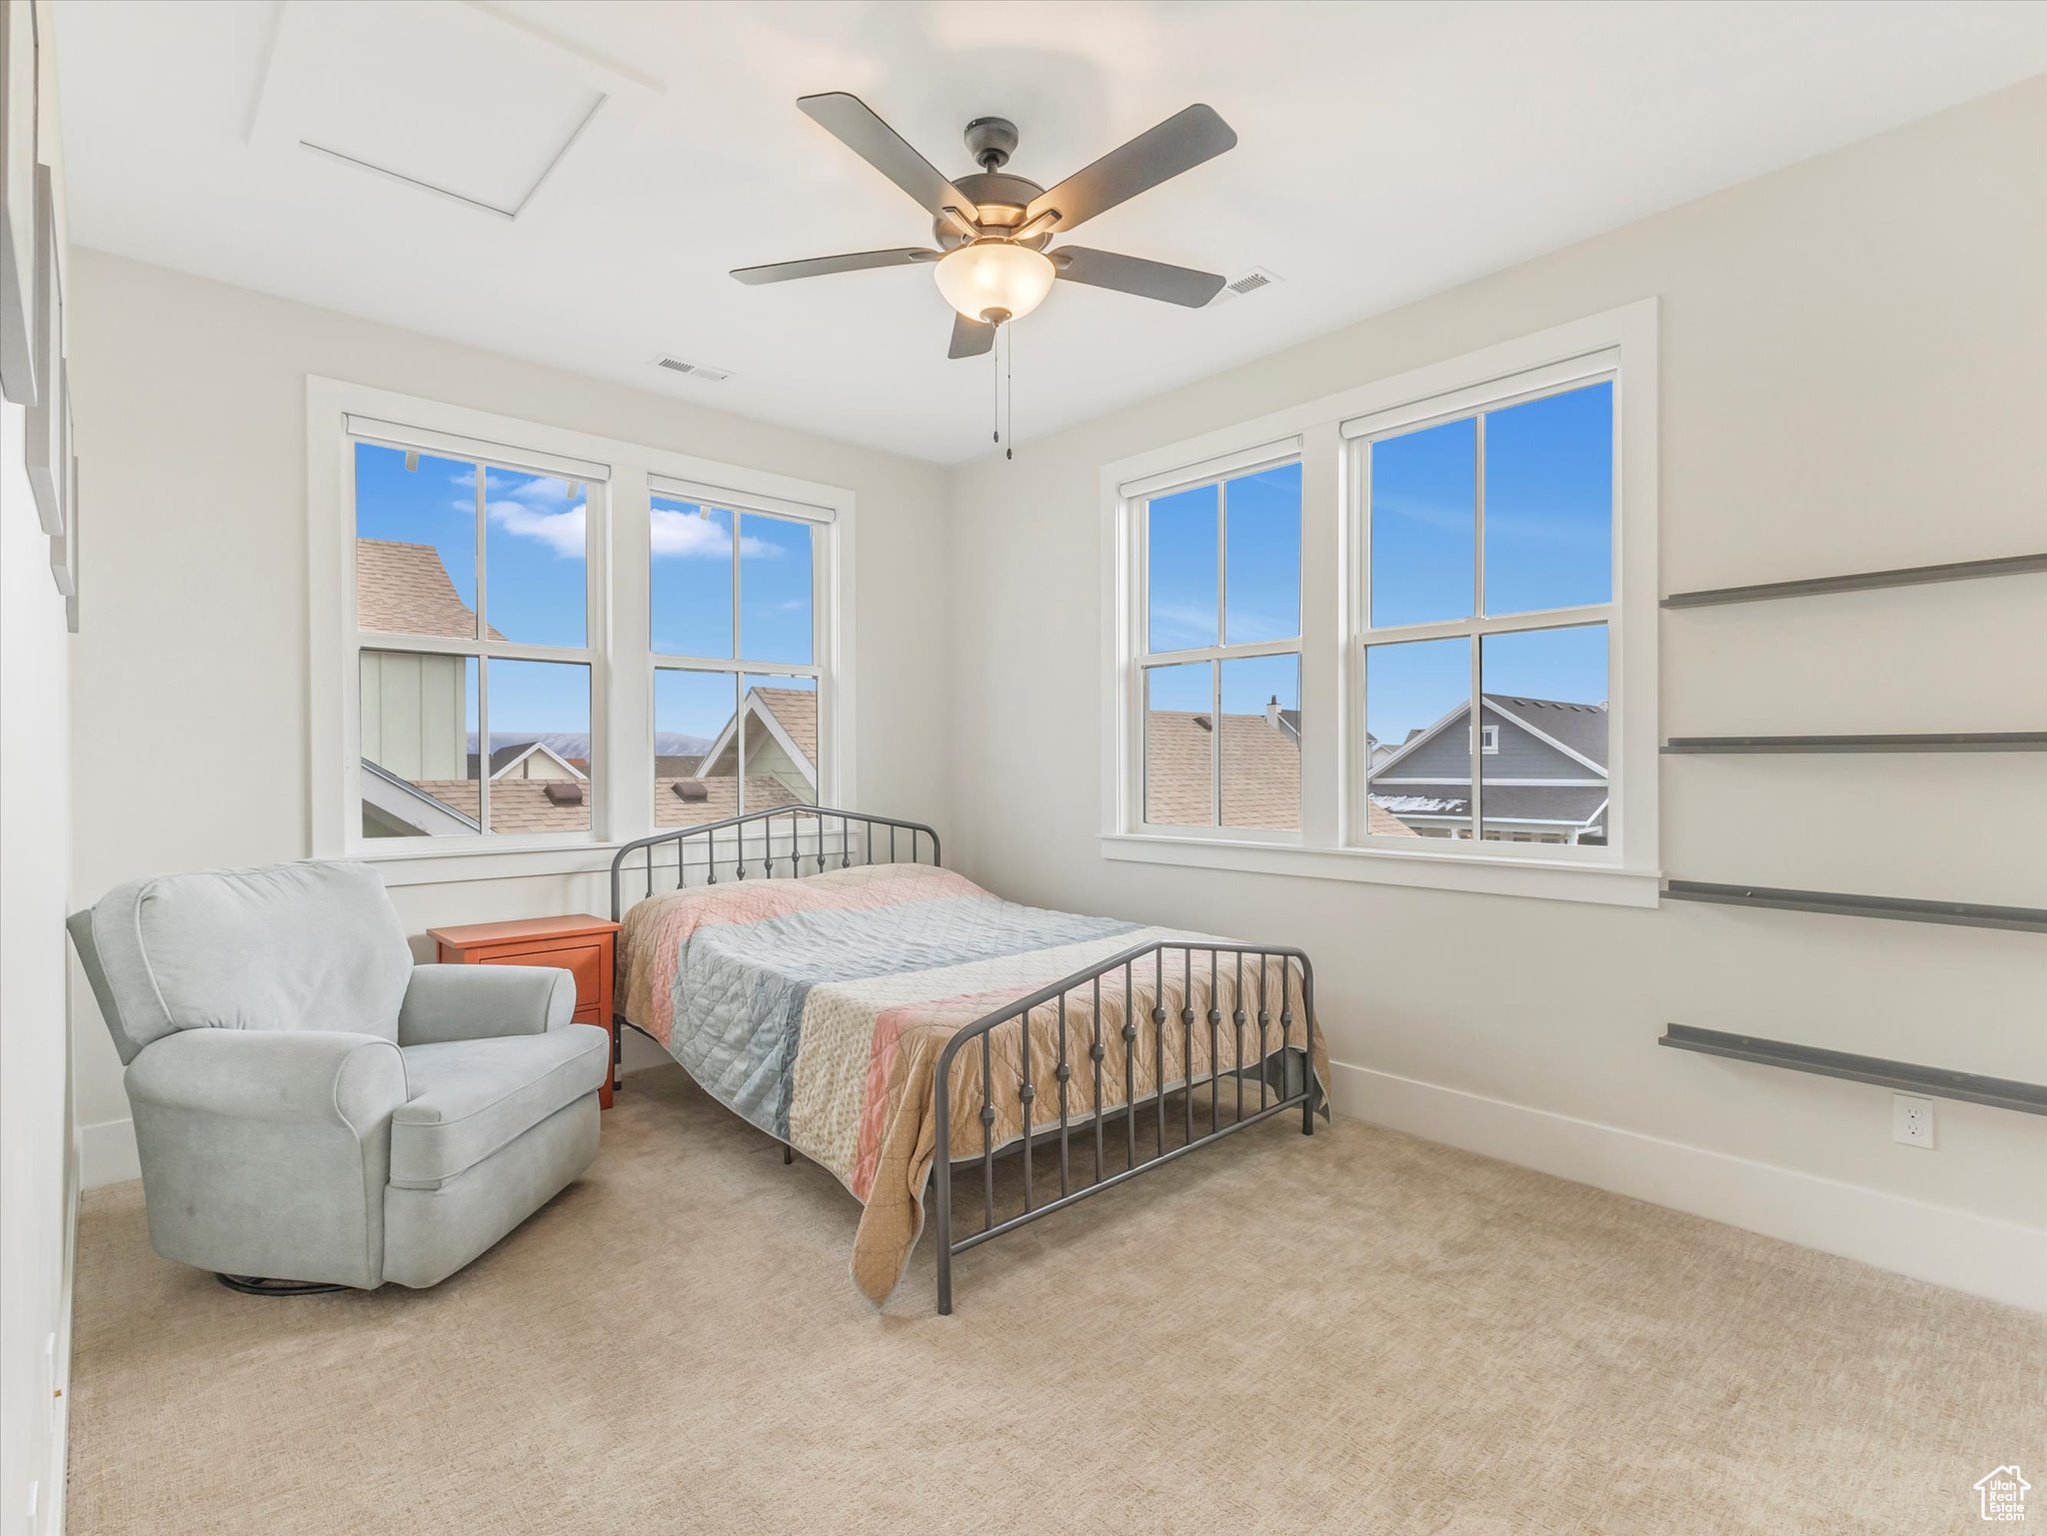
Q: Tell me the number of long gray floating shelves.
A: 4